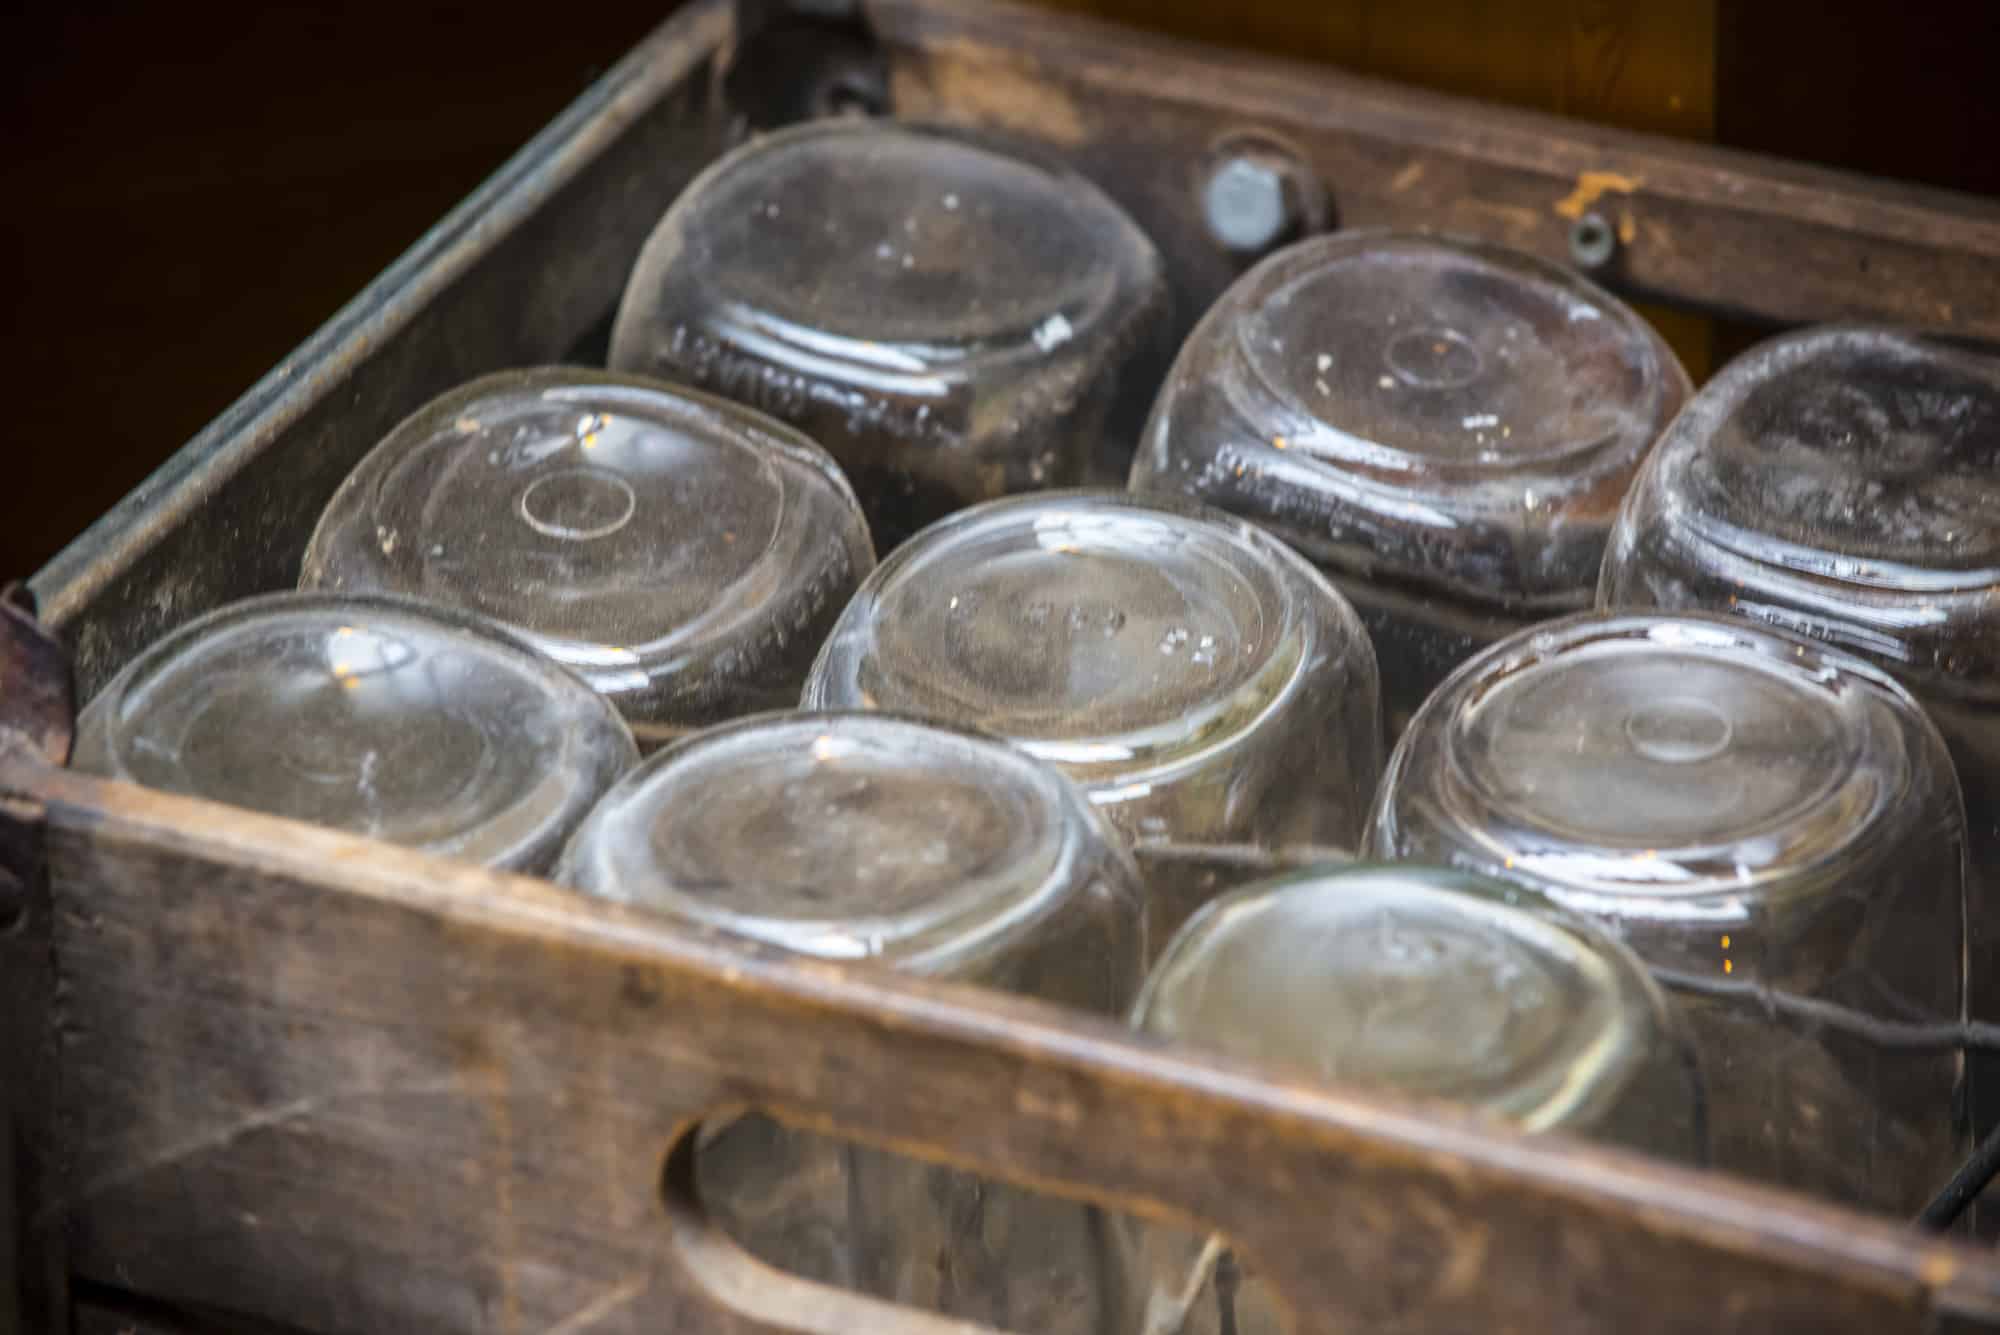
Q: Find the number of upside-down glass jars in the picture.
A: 9